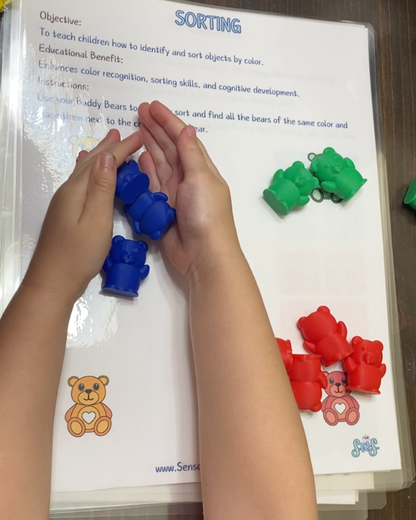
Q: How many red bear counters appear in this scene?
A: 4